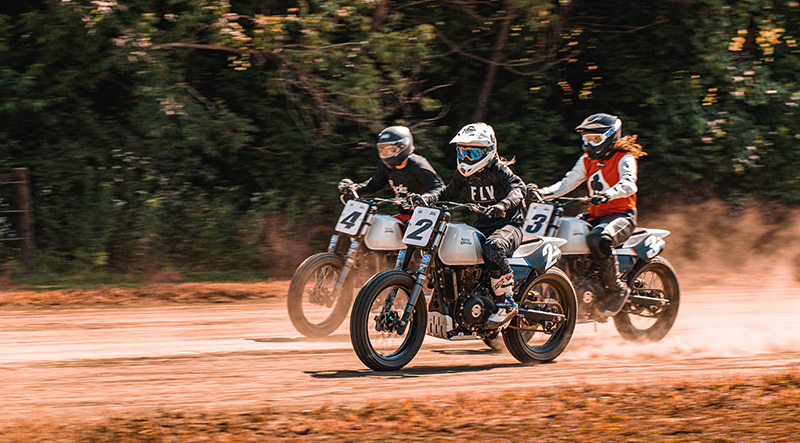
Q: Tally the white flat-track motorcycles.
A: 3